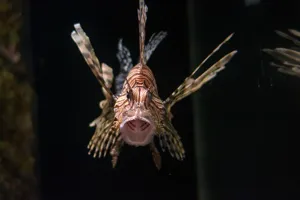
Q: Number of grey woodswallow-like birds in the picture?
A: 0